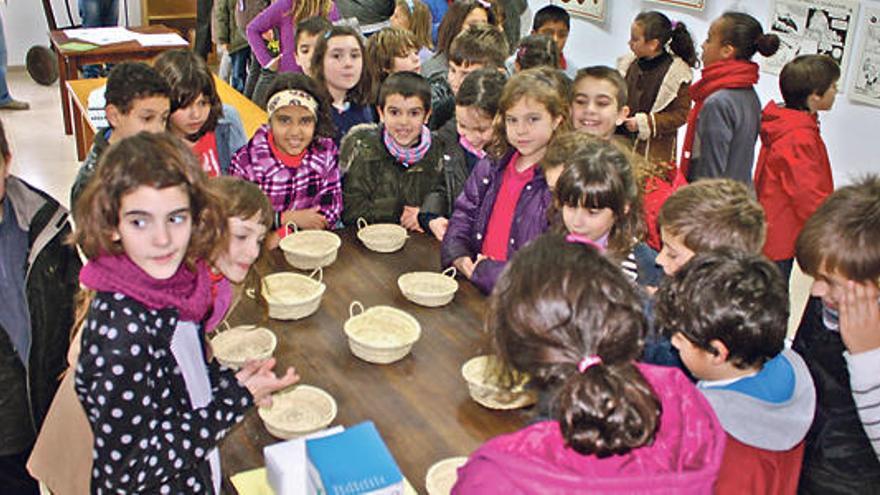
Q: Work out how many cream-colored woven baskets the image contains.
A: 9